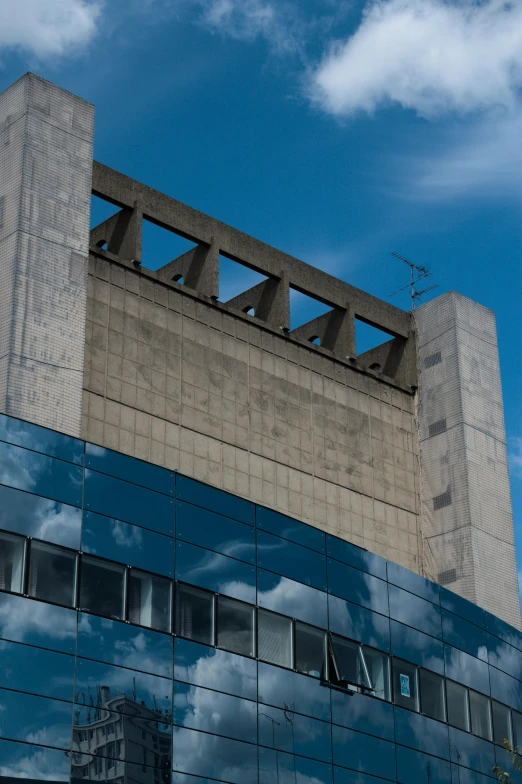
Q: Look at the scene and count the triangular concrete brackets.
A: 5